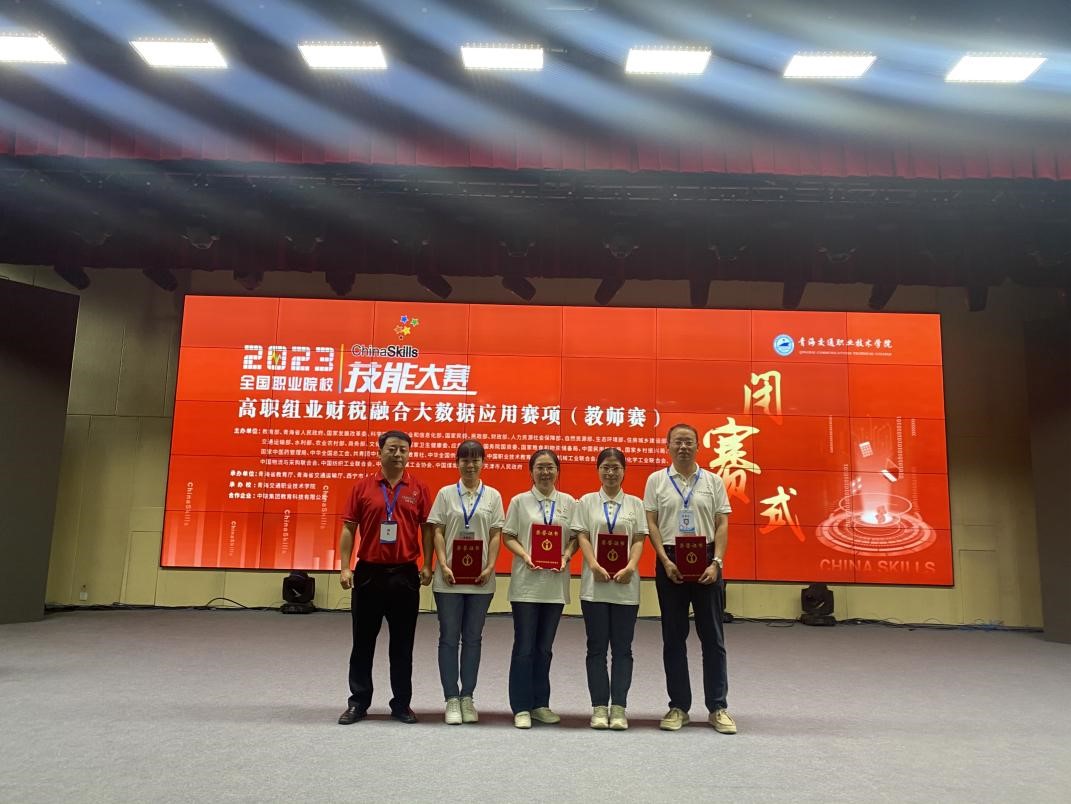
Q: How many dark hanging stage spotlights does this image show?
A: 11